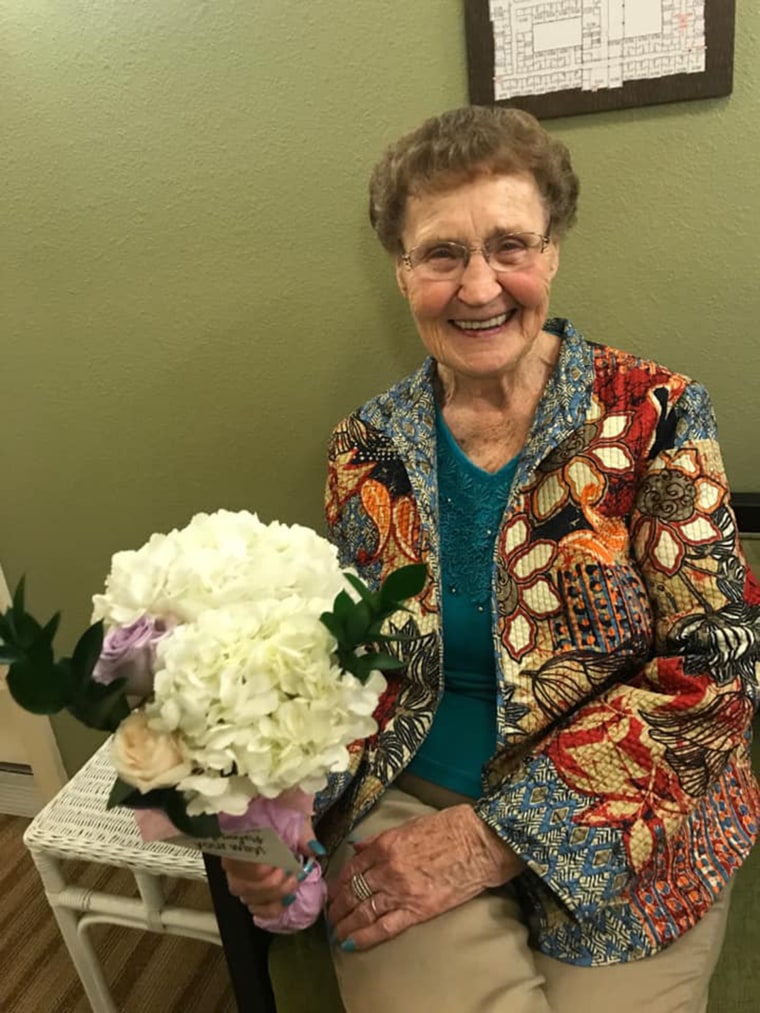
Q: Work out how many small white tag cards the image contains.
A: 1